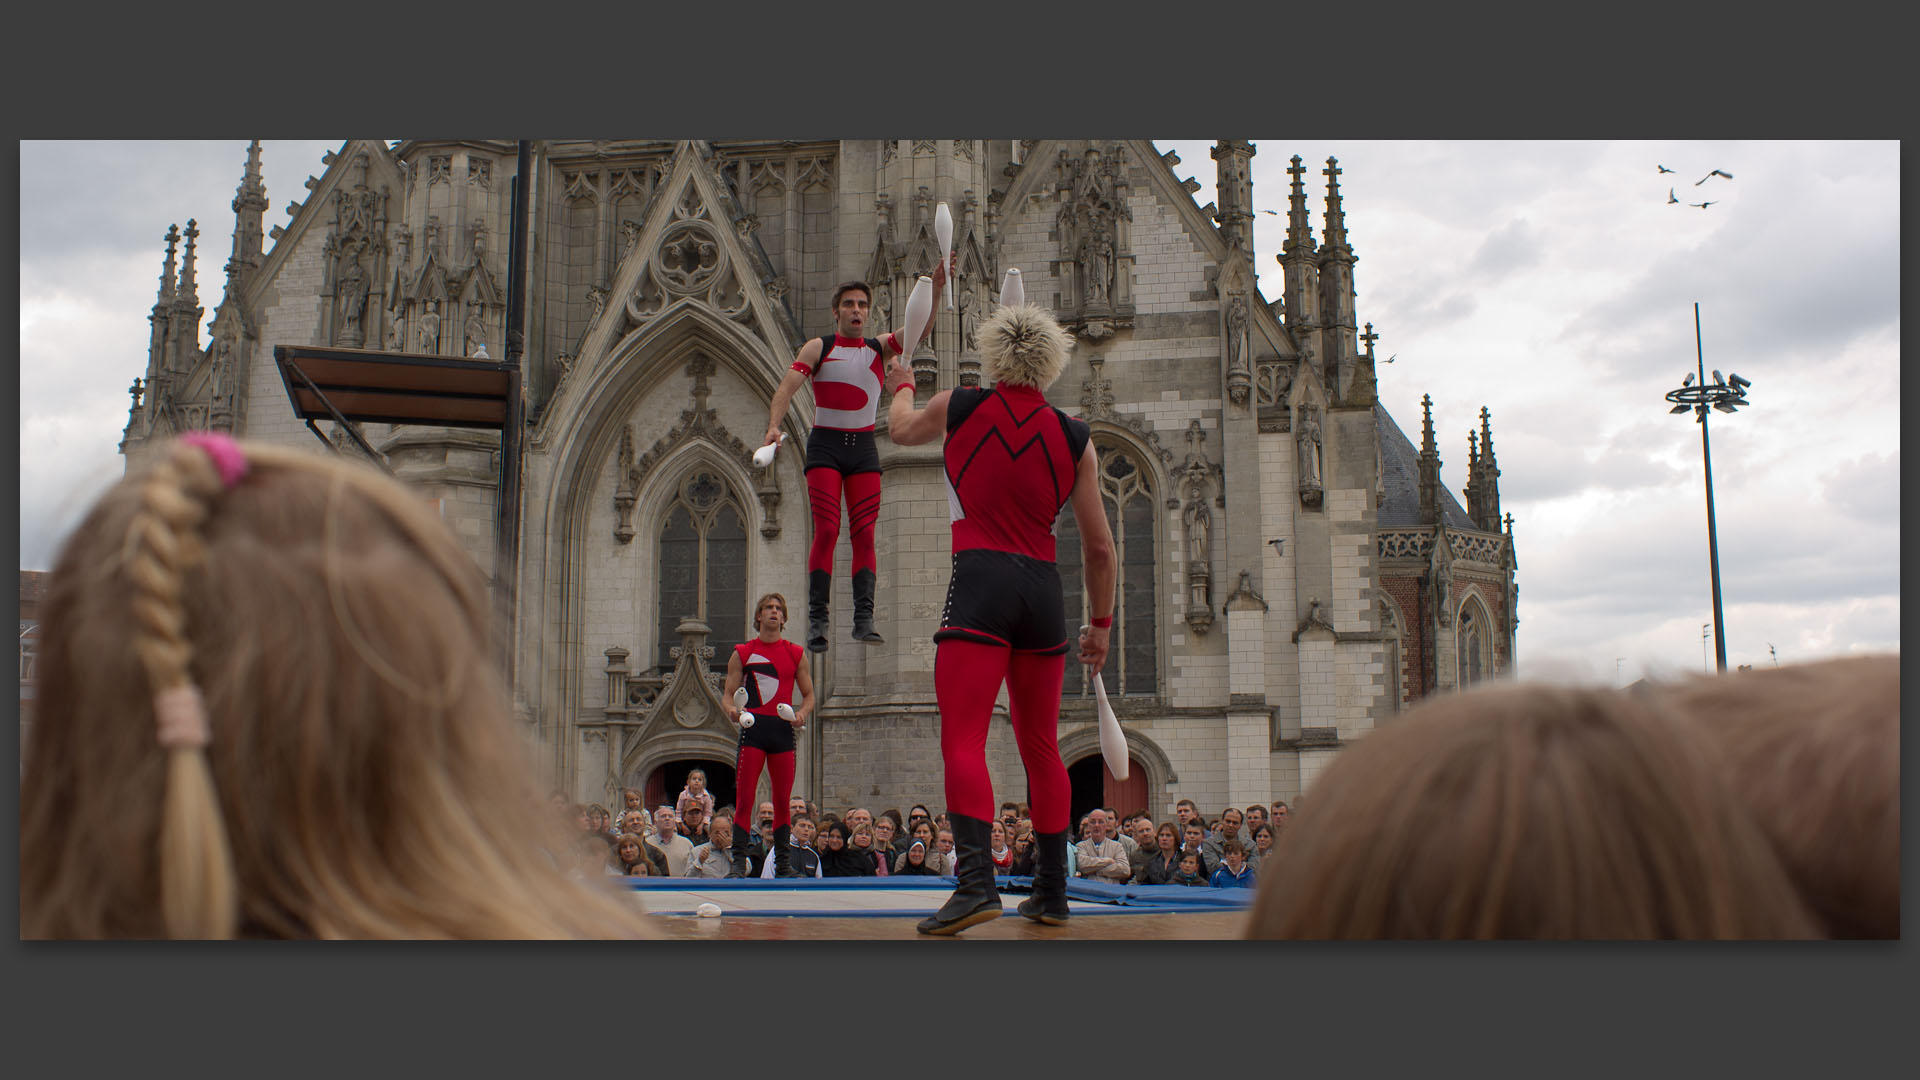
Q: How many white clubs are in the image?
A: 8